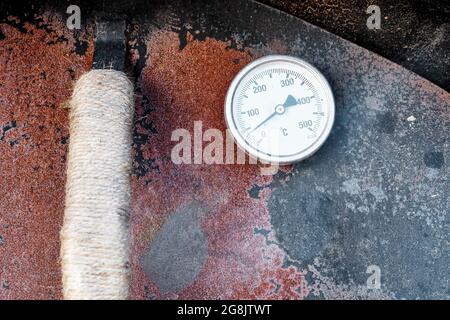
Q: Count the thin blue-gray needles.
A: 1